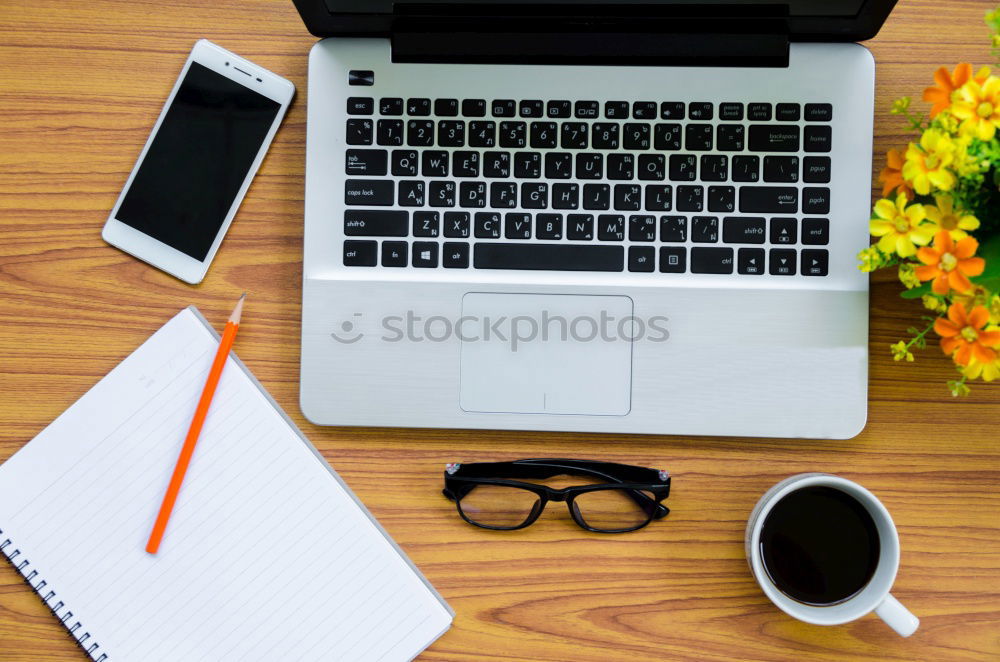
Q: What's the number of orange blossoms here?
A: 4